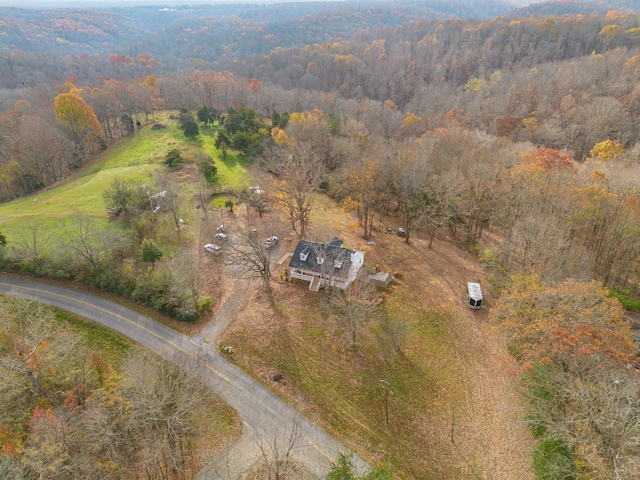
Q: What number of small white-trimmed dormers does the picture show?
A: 3